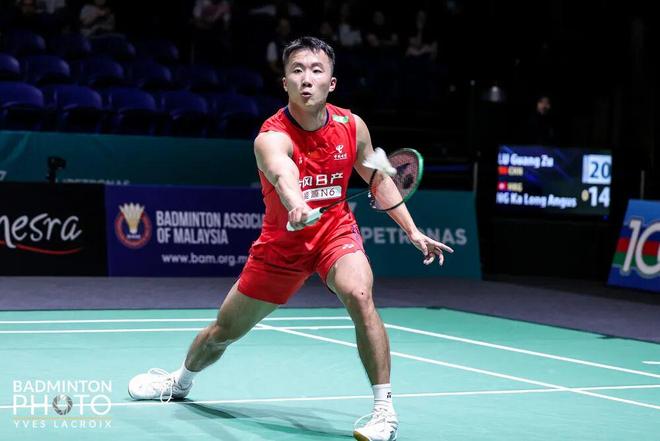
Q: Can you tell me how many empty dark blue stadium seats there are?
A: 15